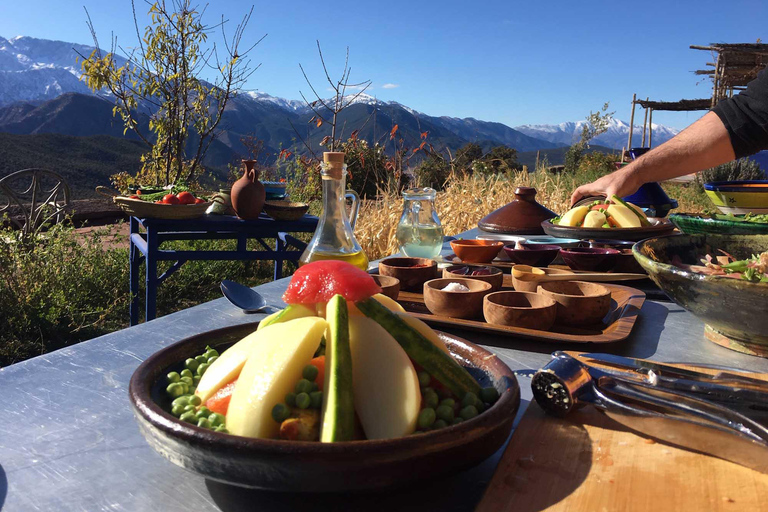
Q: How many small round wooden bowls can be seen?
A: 7